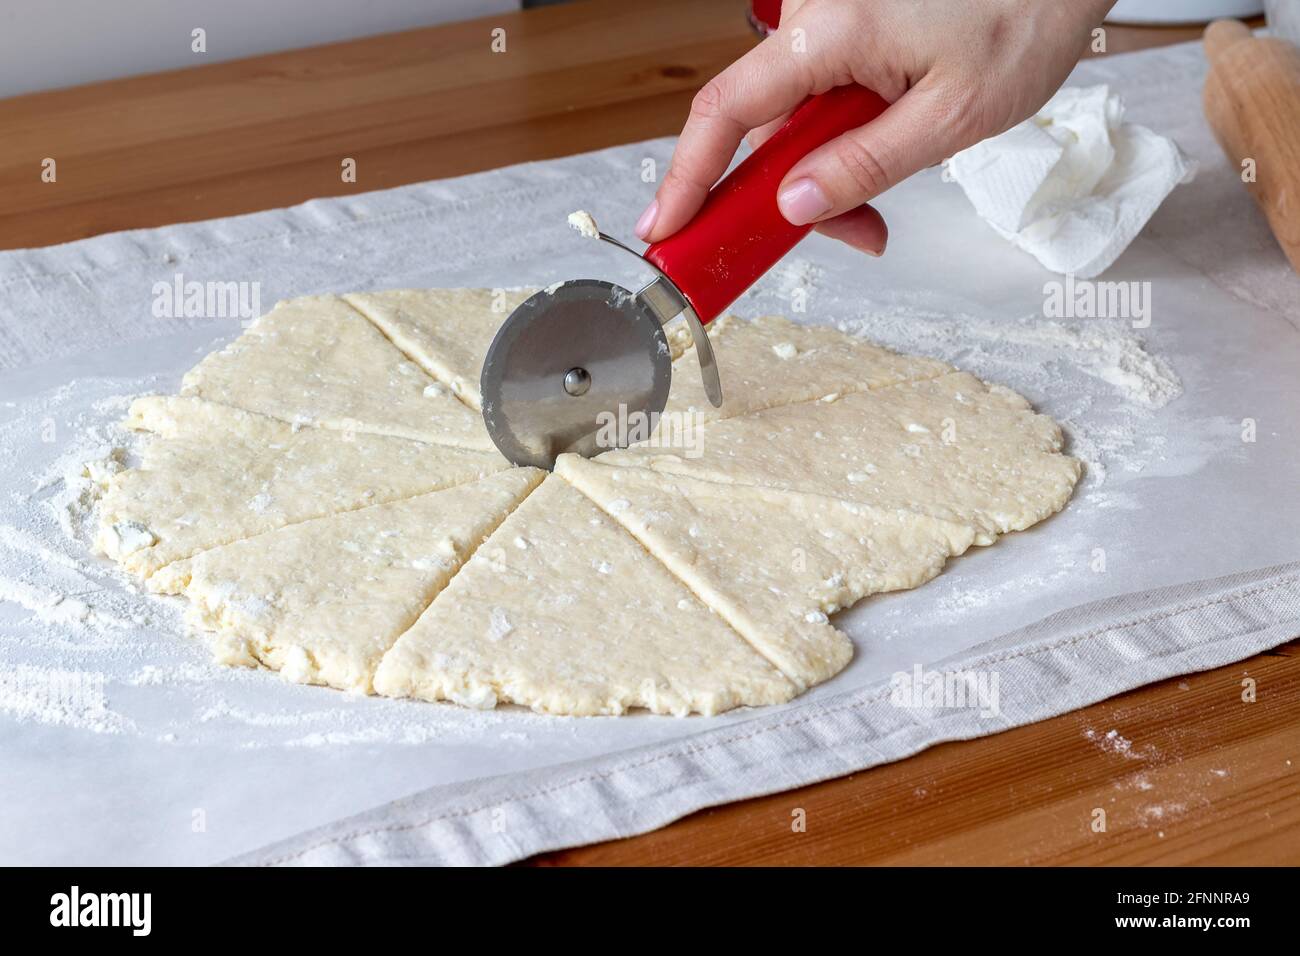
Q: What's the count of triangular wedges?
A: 8